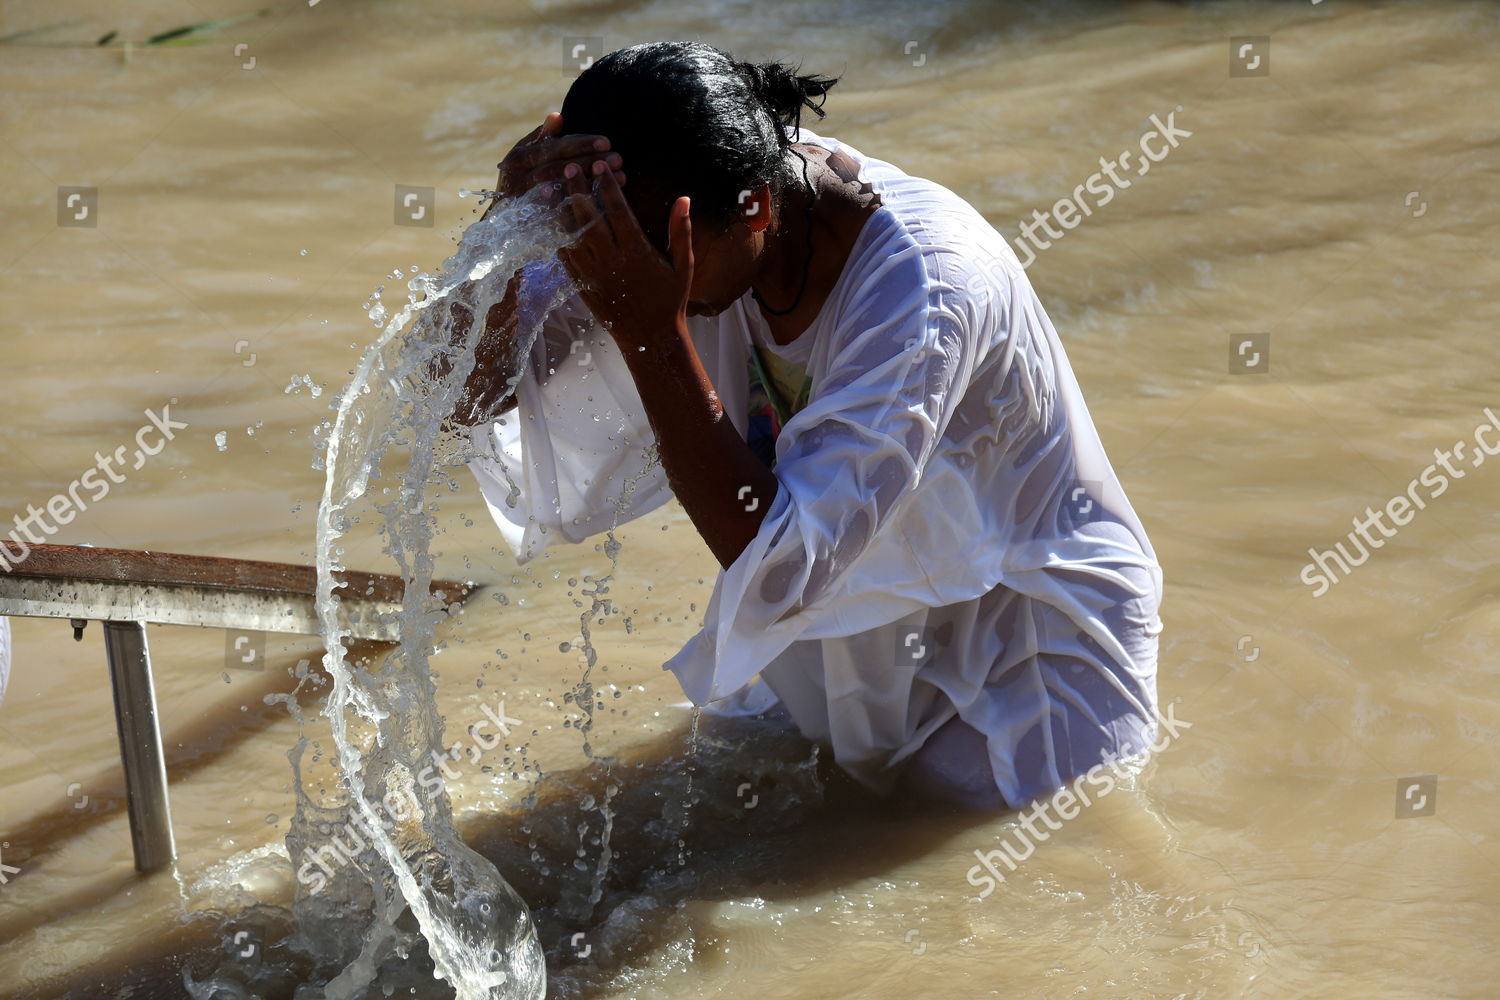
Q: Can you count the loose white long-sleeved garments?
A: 1